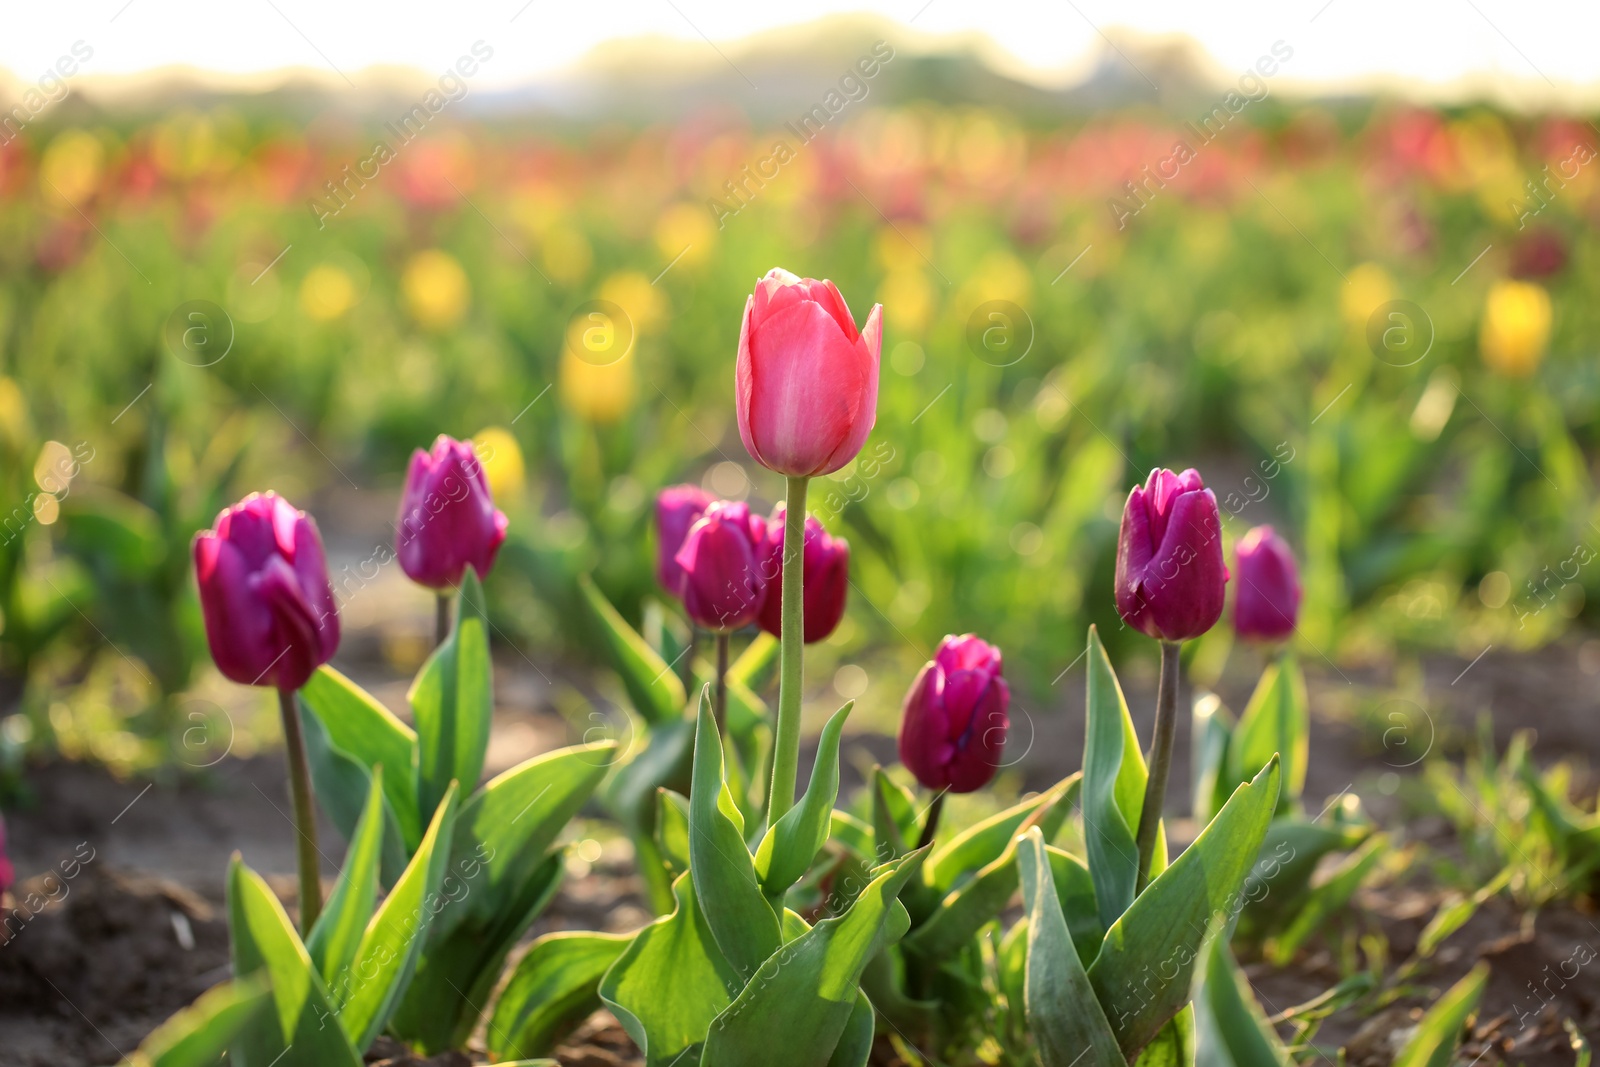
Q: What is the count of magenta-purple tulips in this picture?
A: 8